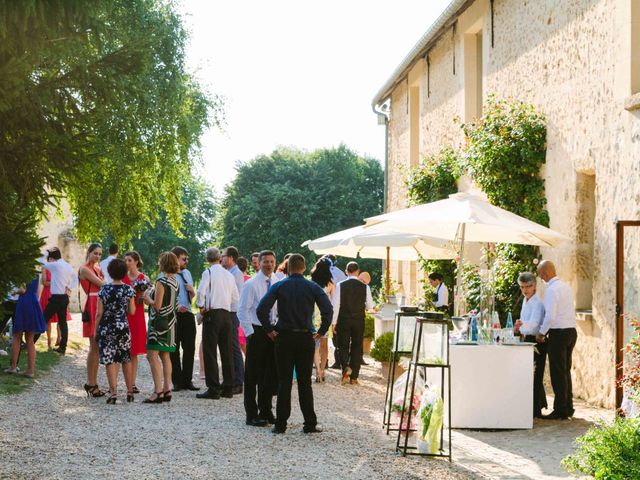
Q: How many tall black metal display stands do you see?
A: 2